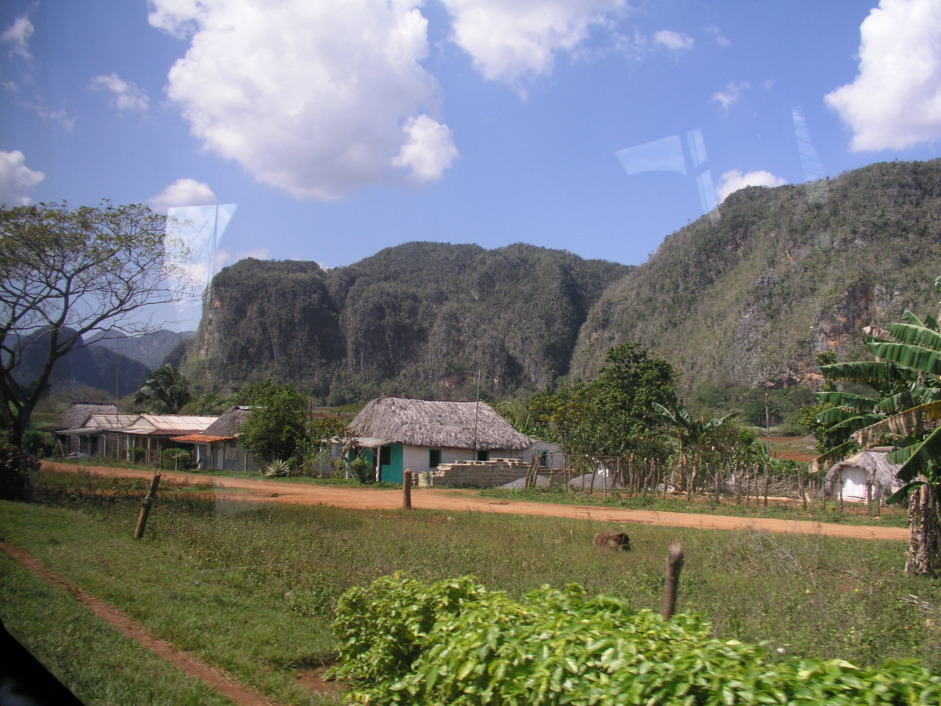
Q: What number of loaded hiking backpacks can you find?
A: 0